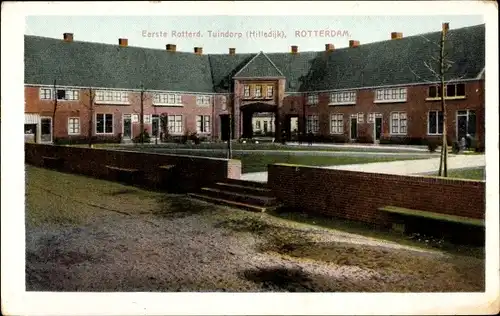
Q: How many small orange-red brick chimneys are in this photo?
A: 10